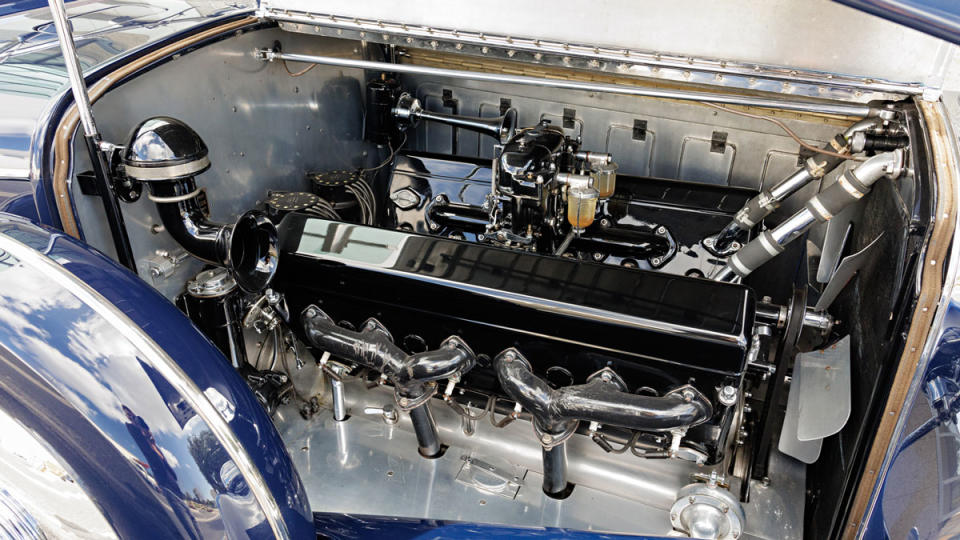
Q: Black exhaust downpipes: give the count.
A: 2